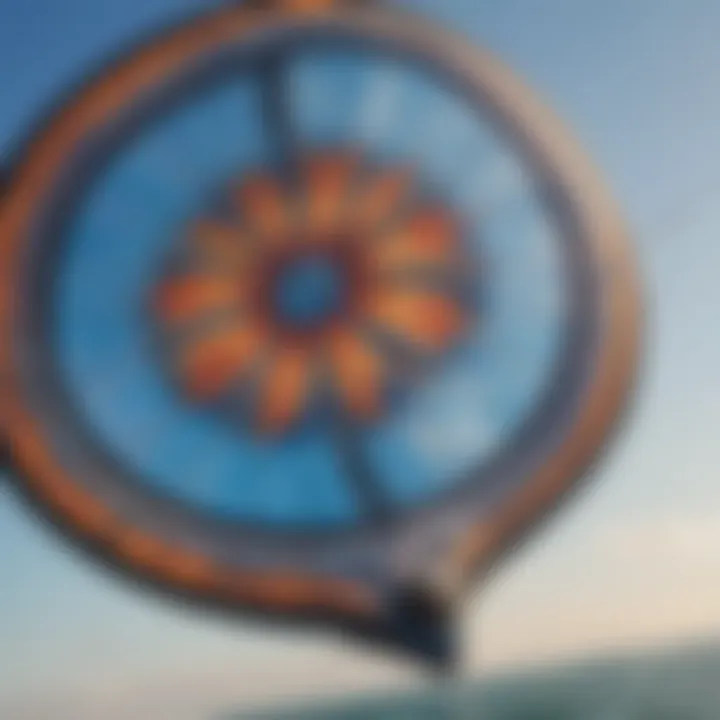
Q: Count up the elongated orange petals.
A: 10